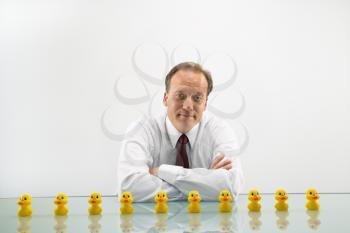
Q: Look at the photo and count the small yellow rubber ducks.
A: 10